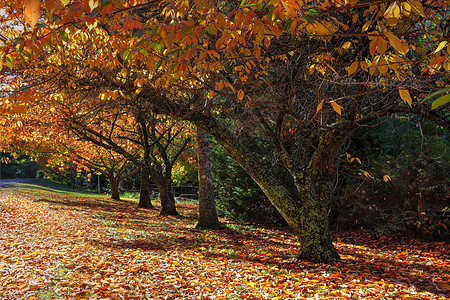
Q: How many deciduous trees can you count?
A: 5